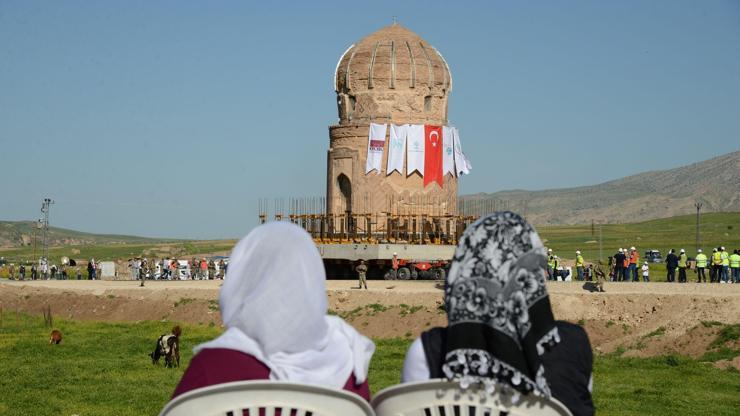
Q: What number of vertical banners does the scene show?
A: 6